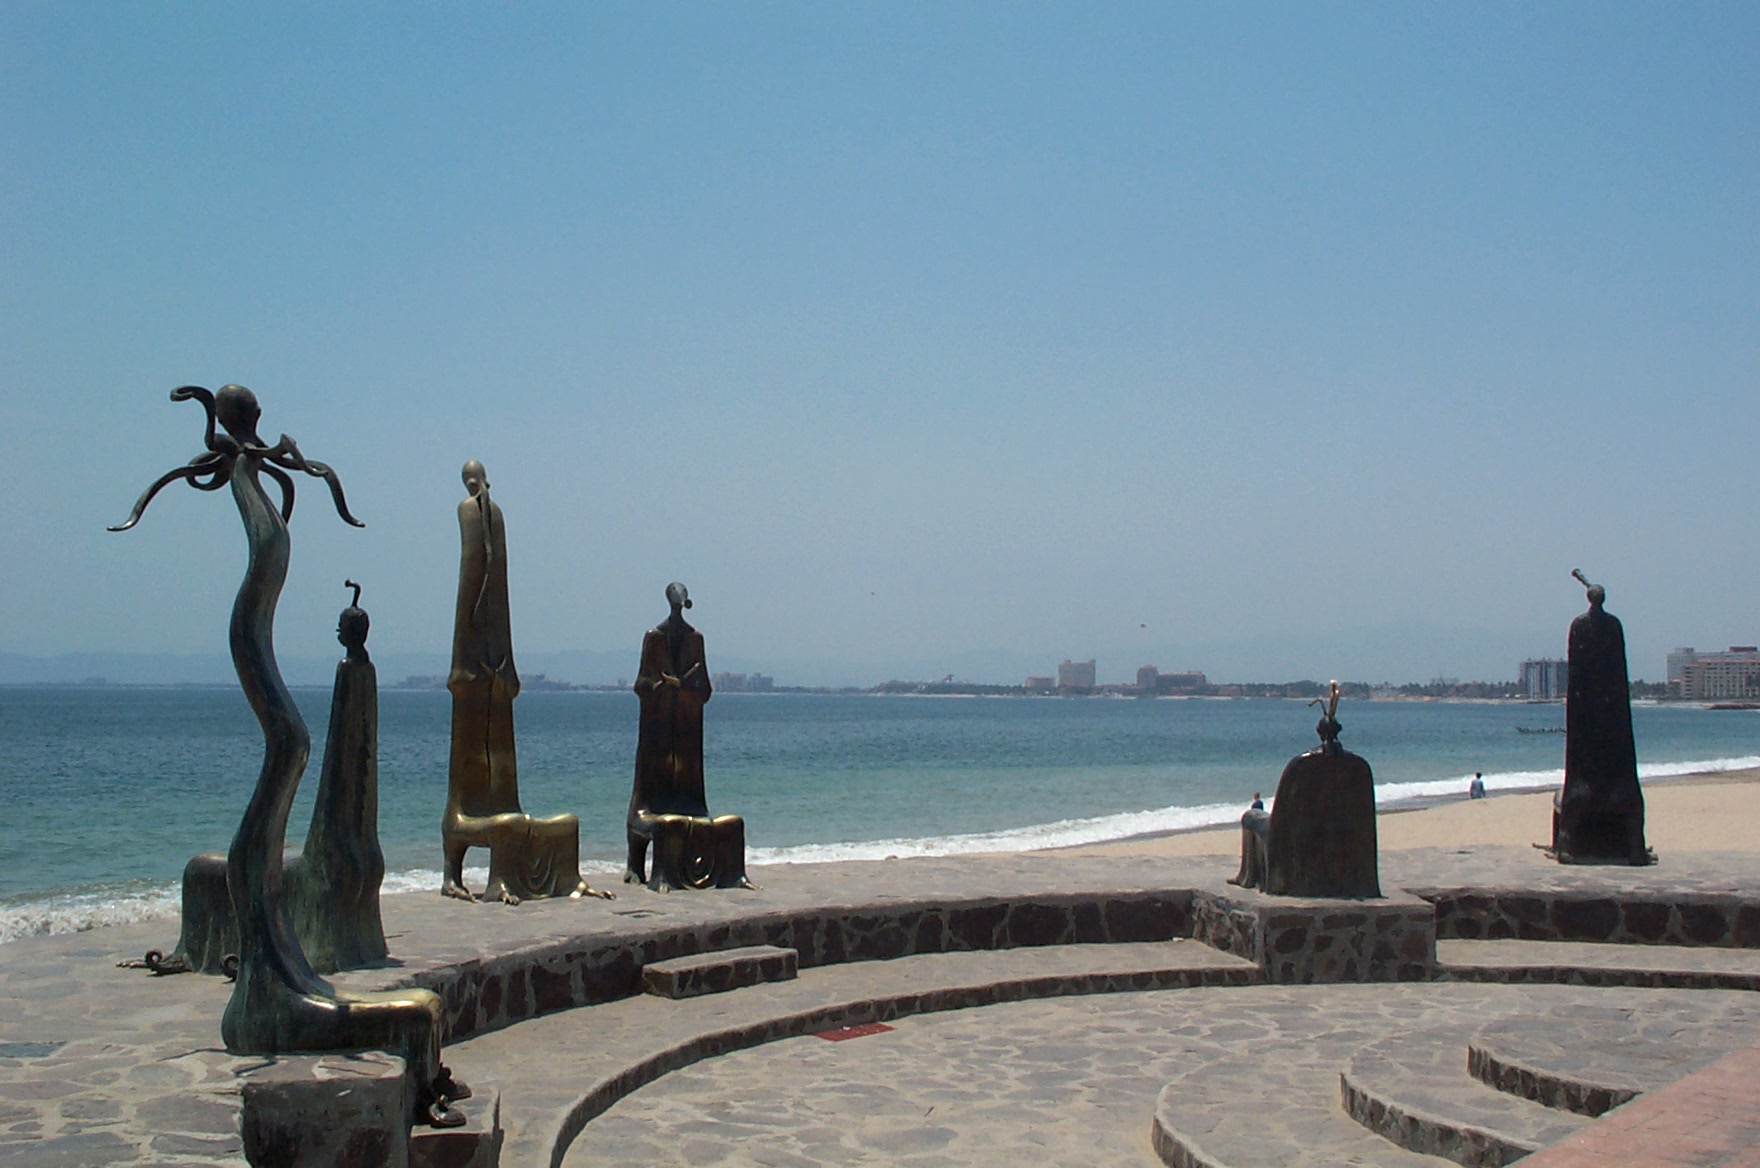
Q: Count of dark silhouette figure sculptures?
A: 6